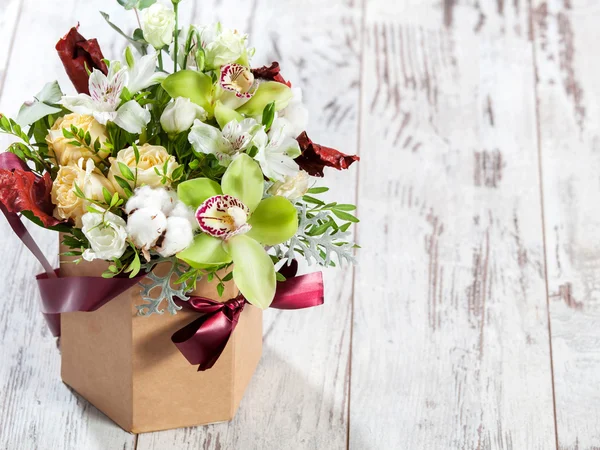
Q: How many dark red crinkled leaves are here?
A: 4